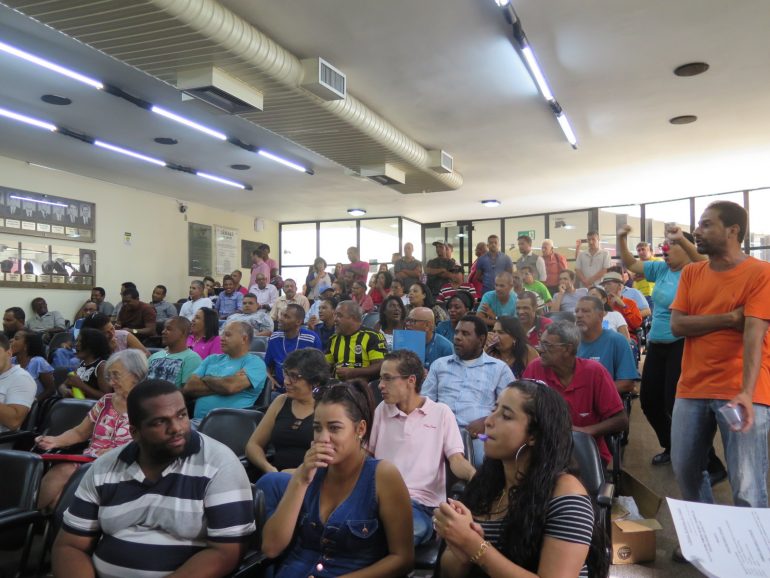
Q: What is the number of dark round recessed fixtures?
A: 5